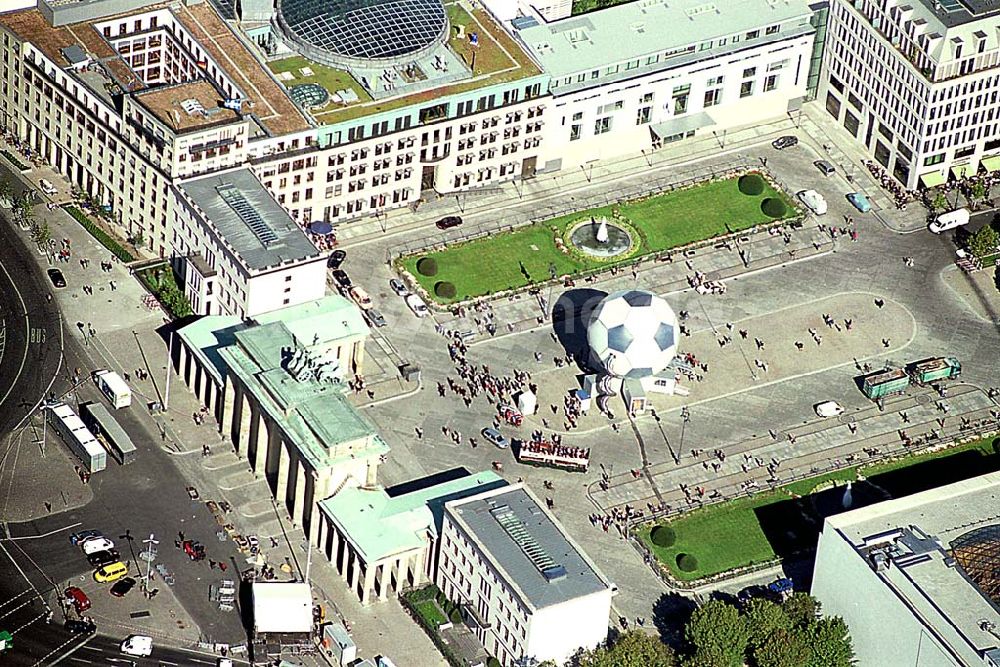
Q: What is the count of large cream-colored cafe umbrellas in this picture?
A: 0